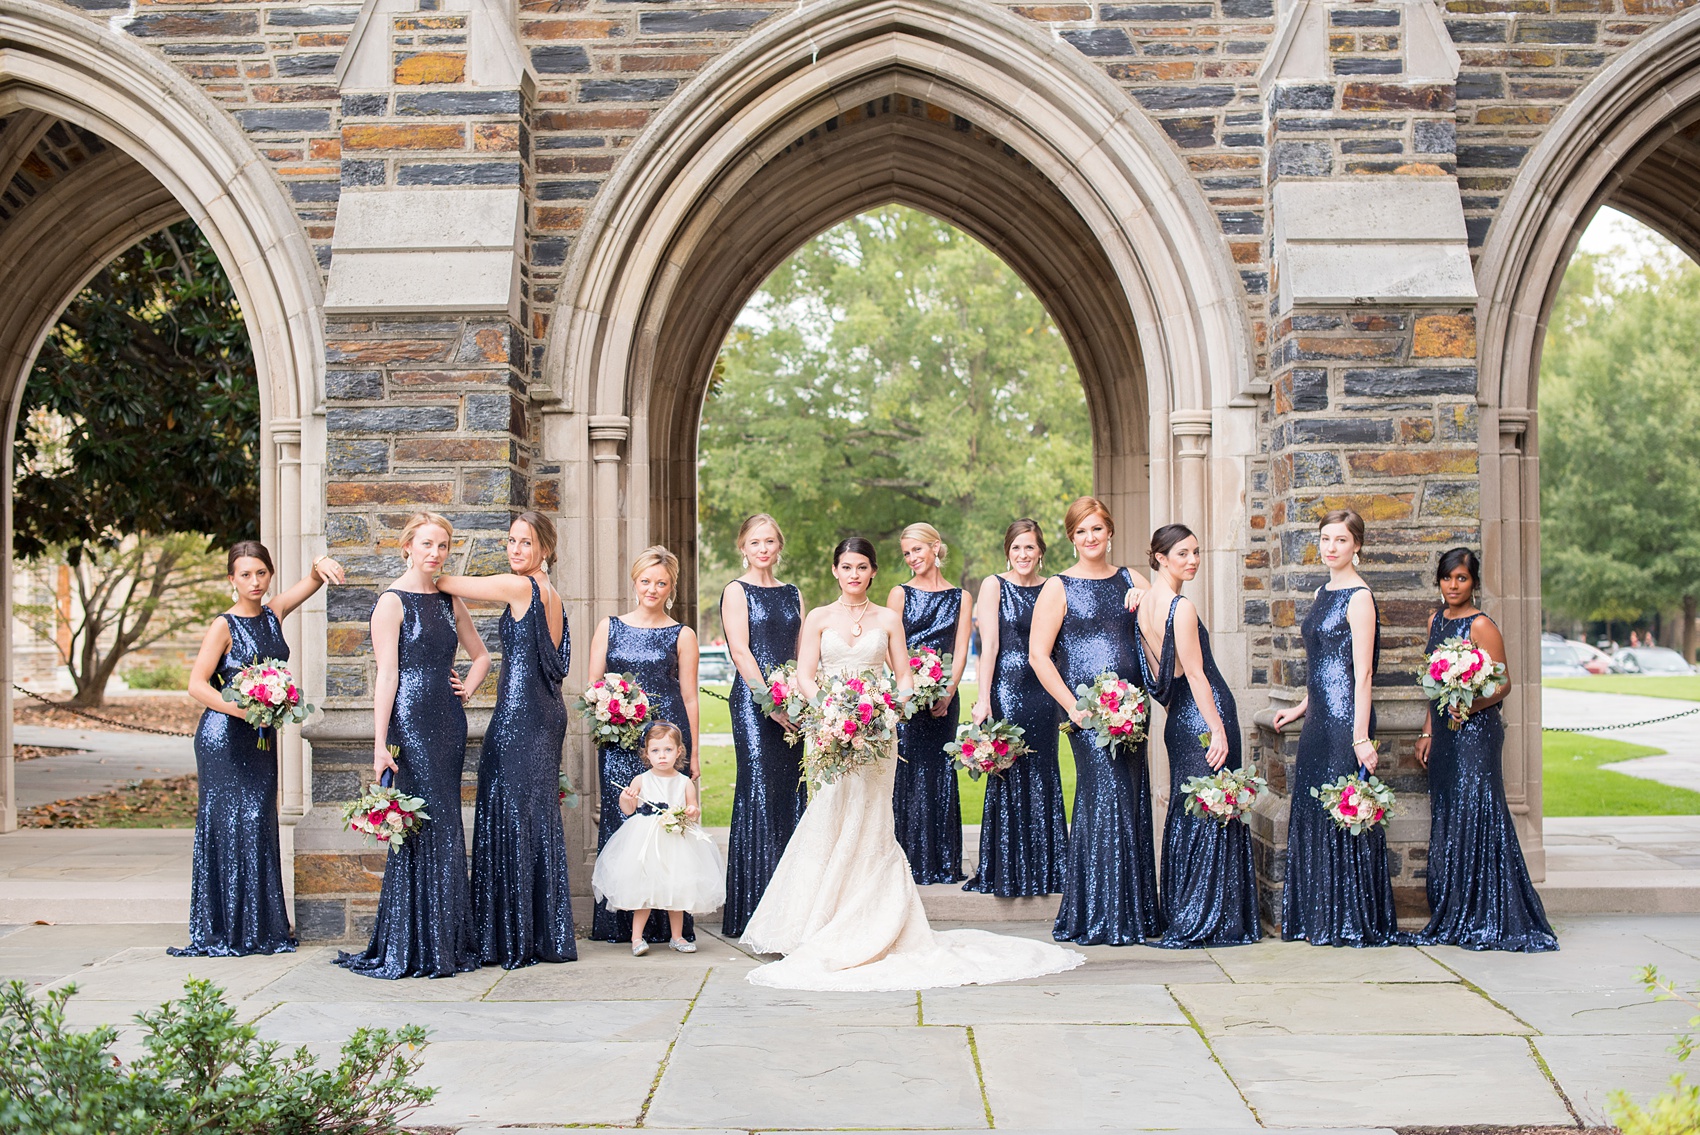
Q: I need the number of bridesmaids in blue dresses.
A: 11